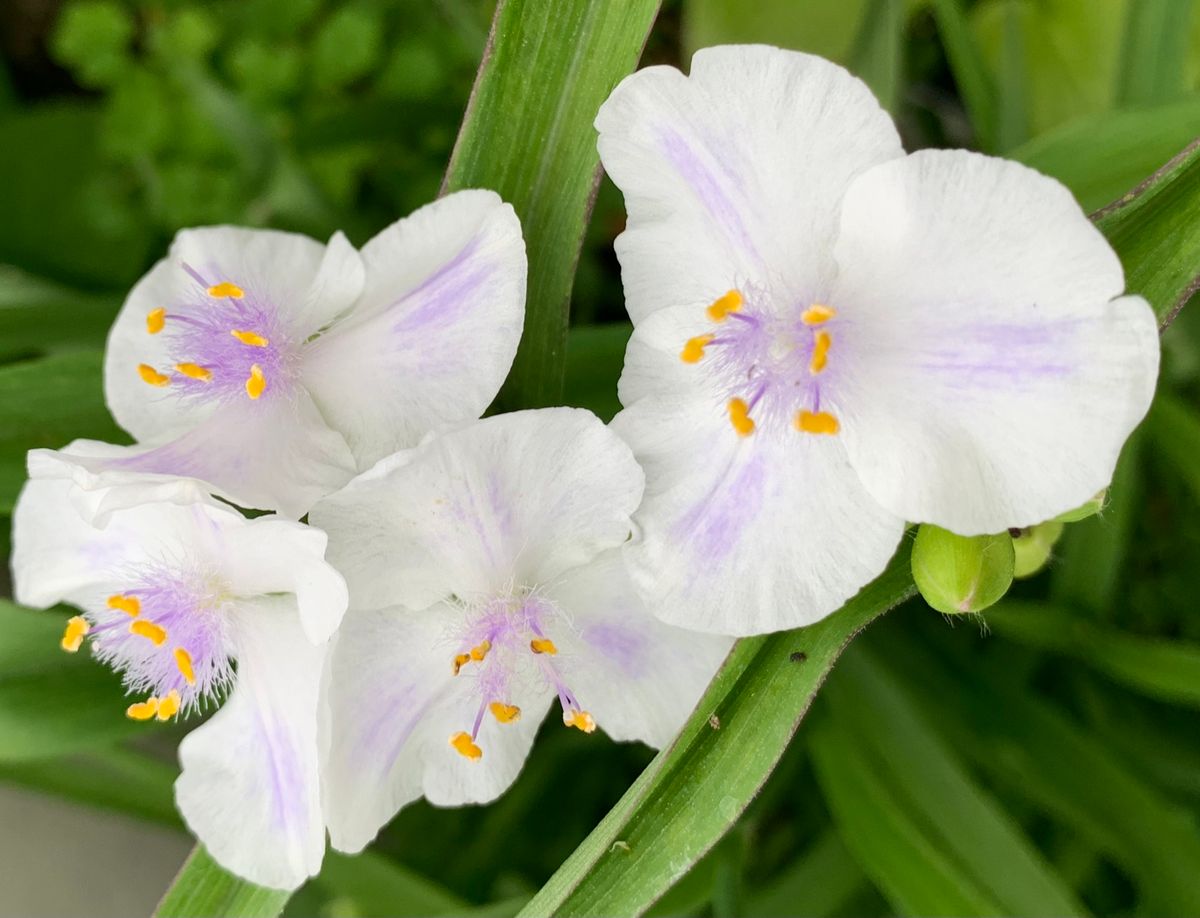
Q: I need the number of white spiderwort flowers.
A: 4